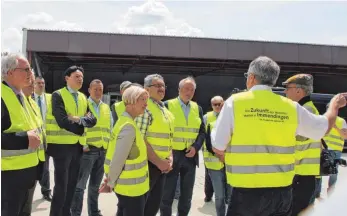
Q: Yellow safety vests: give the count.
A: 13